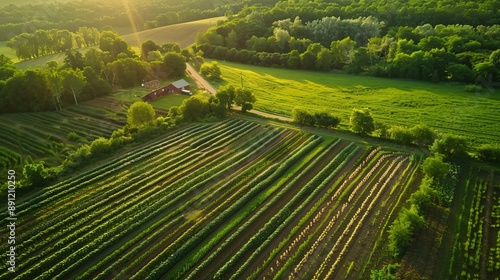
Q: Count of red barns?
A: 1